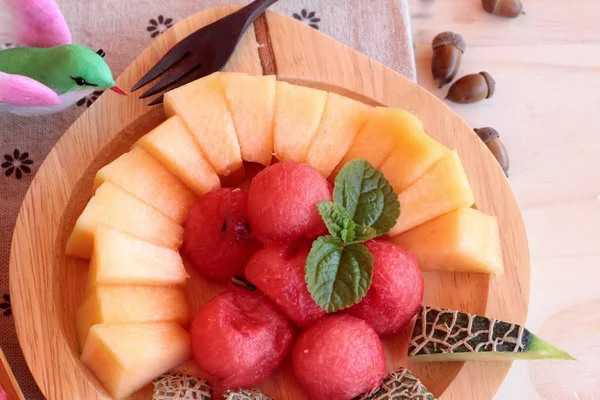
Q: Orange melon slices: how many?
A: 14